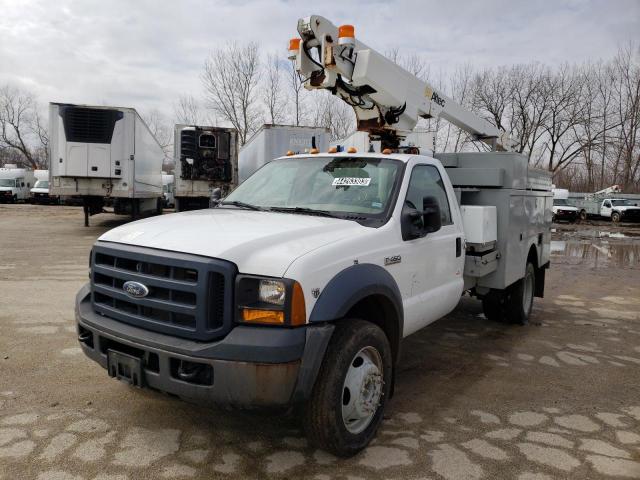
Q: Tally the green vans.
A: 0